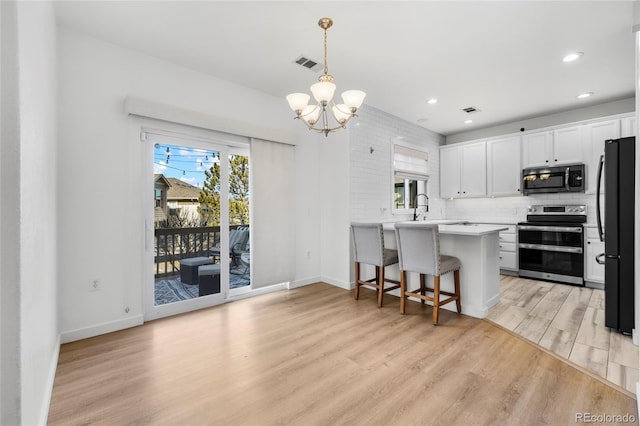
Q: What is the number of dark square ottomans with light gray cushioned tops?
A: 2